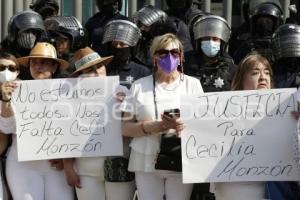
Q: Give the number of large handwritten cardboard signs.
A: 2